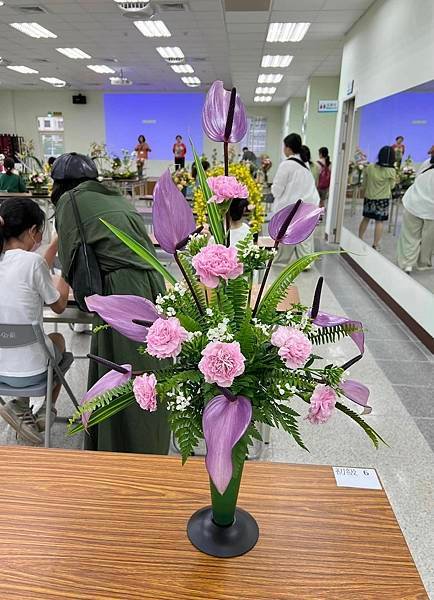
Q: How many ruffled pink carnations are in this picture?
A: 7